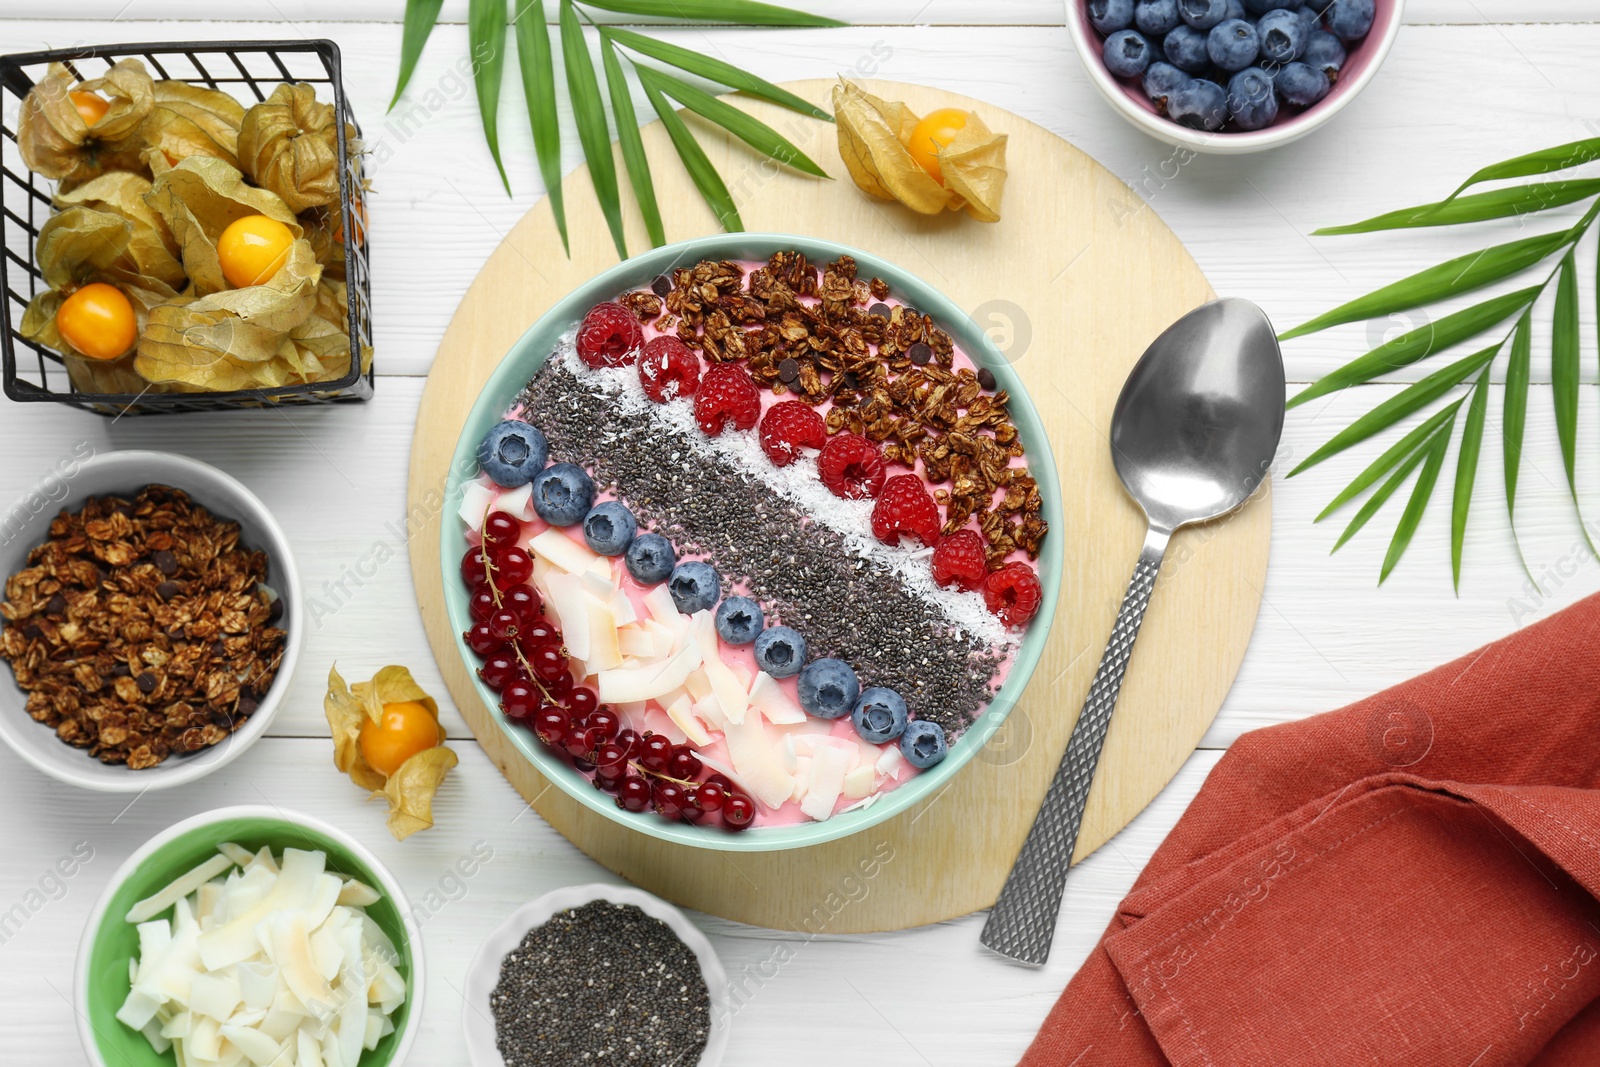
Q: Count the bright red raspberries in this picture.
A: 8